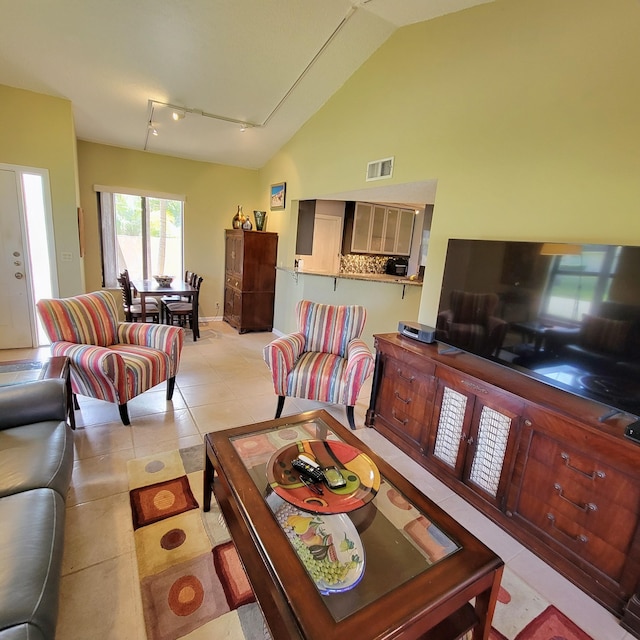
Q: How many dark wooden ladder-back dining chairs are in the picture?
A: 4